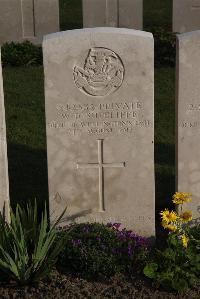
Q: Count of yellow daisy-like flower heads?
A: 5